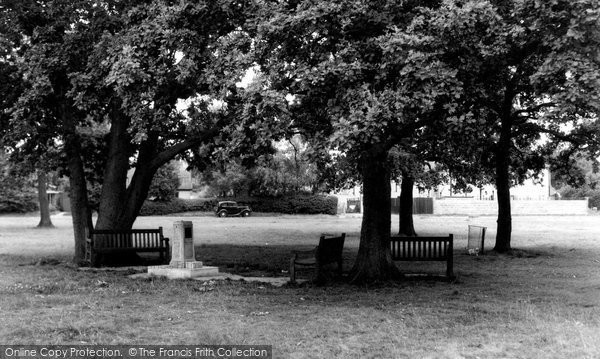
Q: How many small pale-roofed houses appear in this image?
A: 1